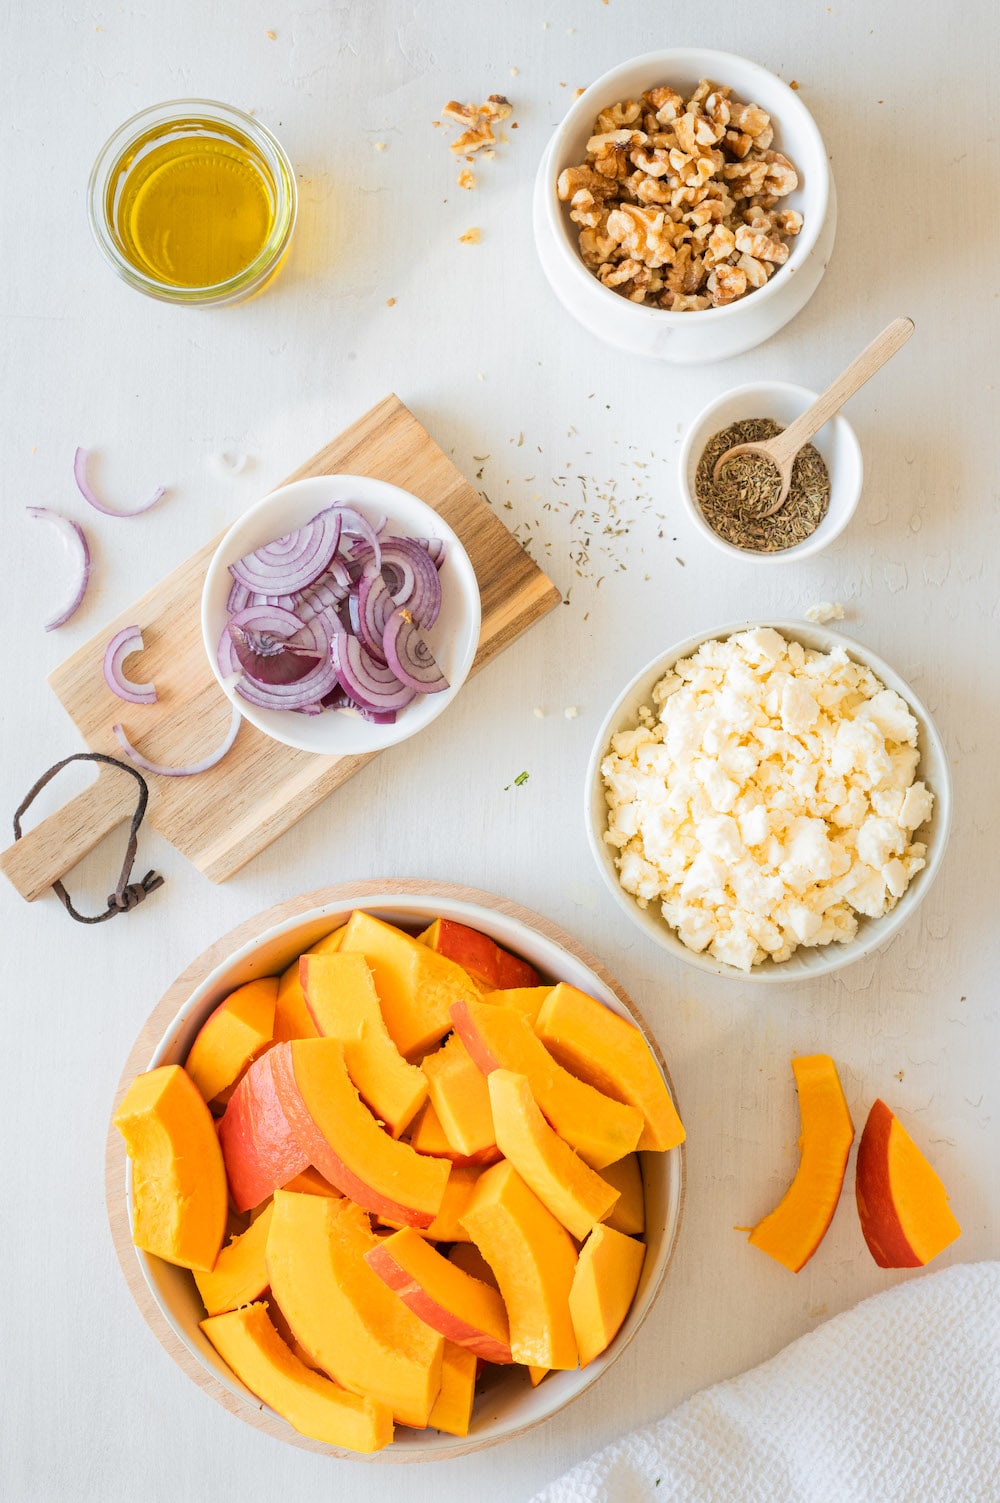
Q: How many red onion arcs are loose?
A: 4